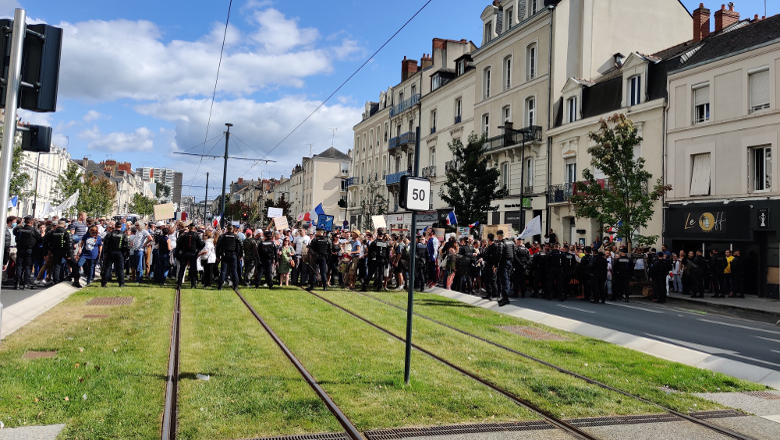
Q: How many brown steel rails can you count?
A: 4